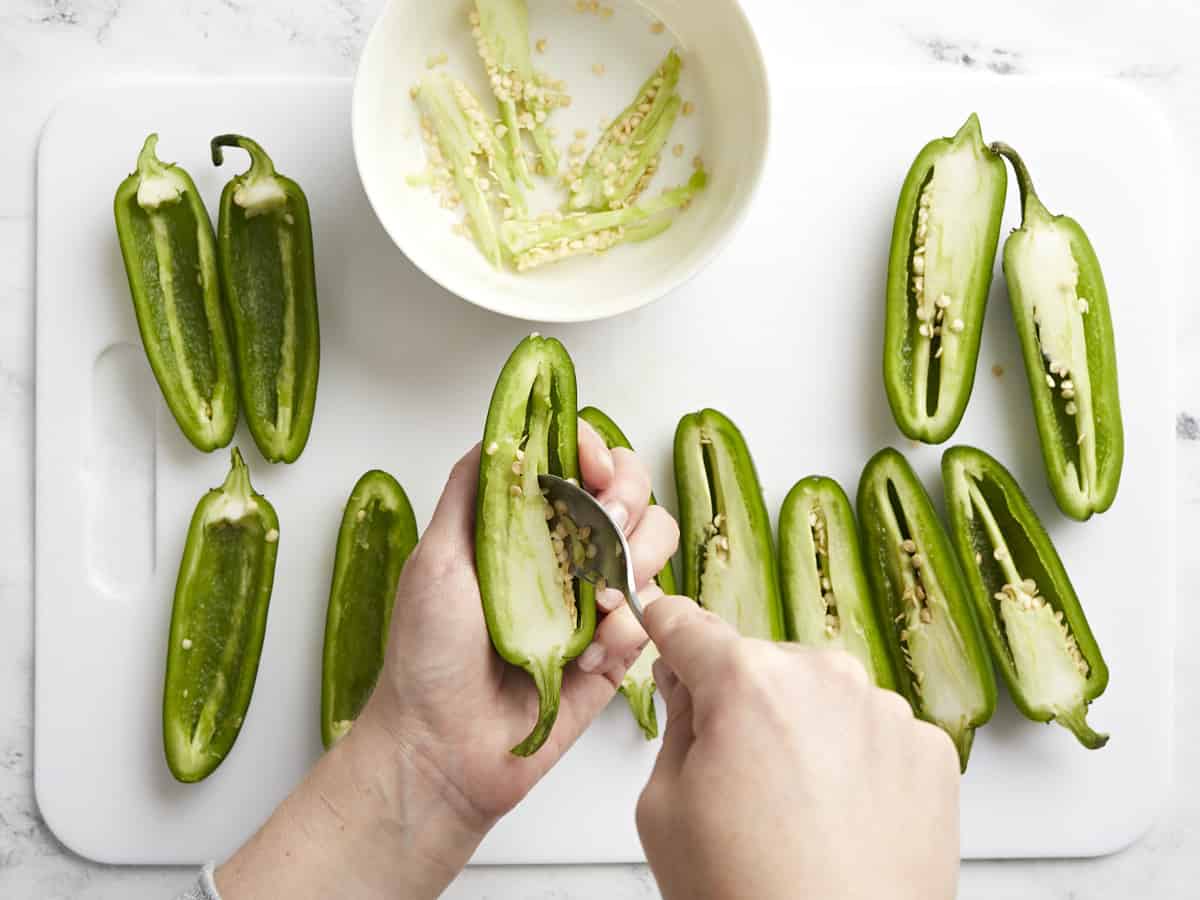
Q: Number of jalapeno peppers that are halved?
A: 12